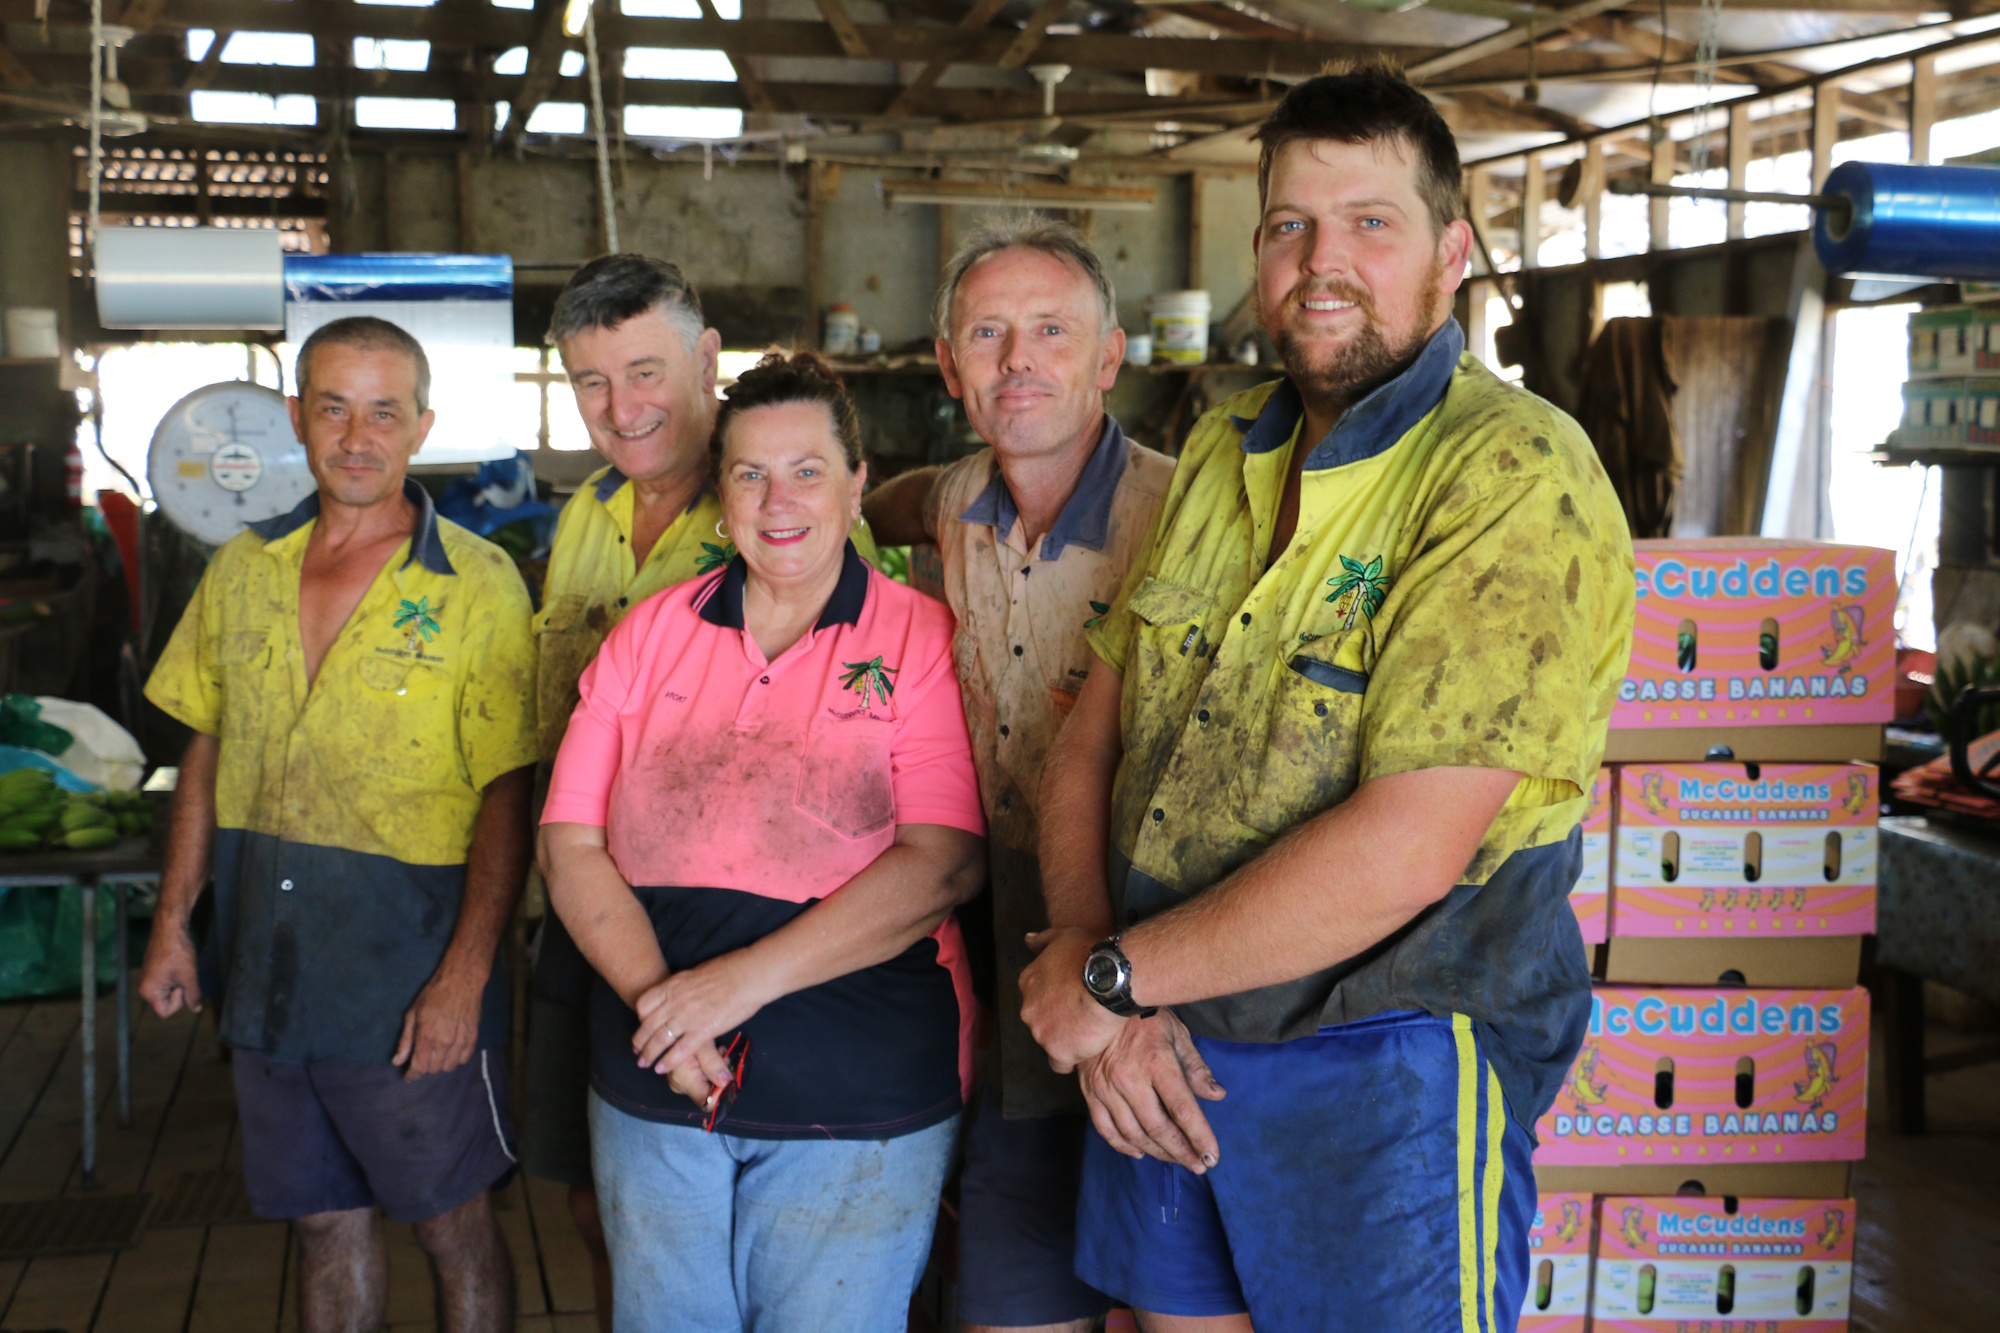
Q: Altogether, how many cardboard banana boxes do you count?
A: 6